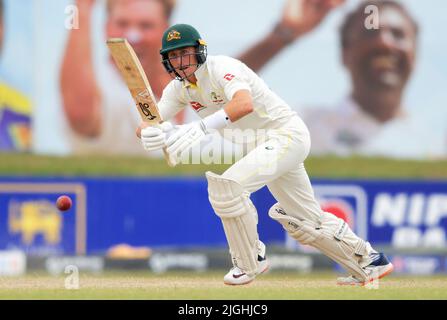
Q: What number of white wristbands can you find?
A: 1